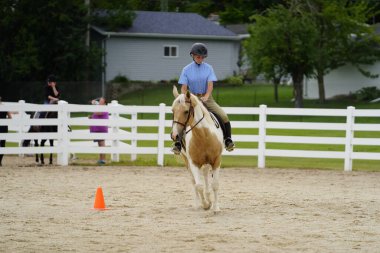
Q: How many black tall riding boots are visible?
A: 2